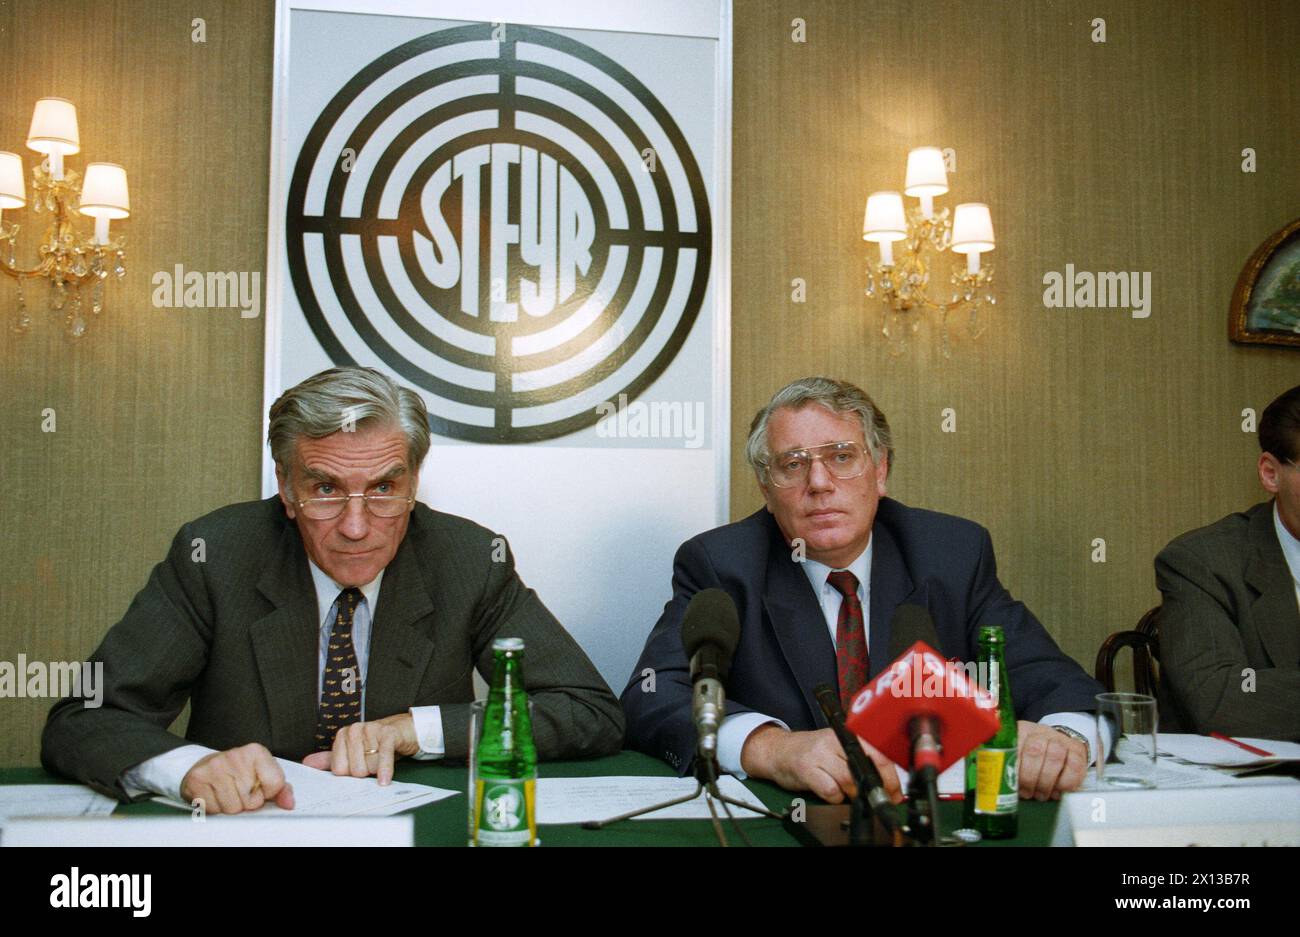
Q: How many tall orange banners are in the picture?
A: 0